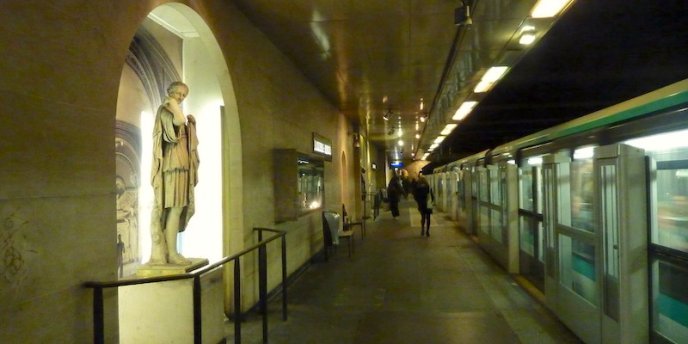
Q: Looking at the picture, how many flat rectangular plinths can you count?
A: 1